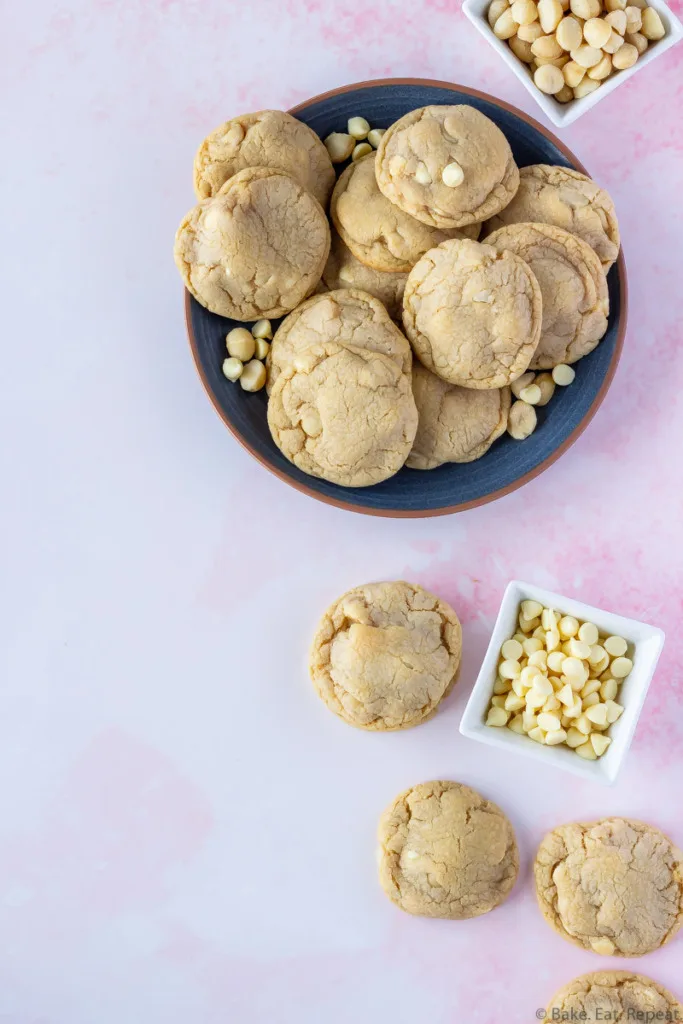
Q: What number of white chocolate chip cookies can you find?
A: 15